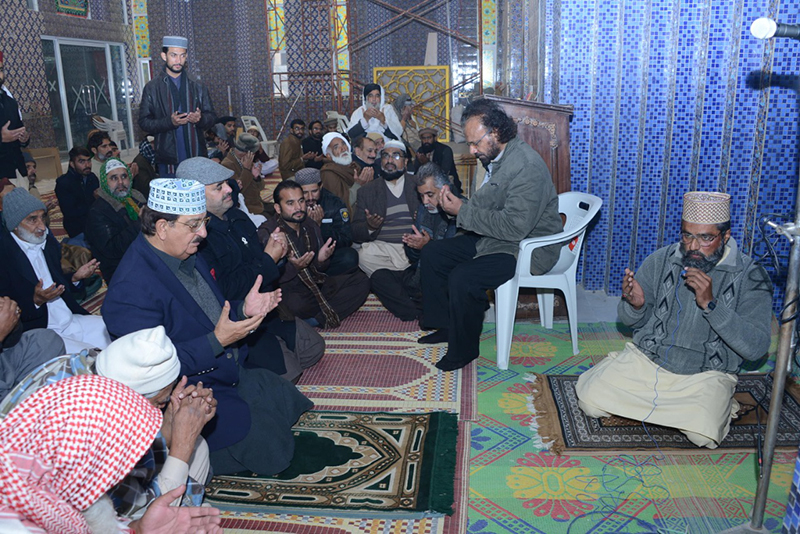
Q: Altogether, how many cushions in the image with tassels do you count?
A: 2